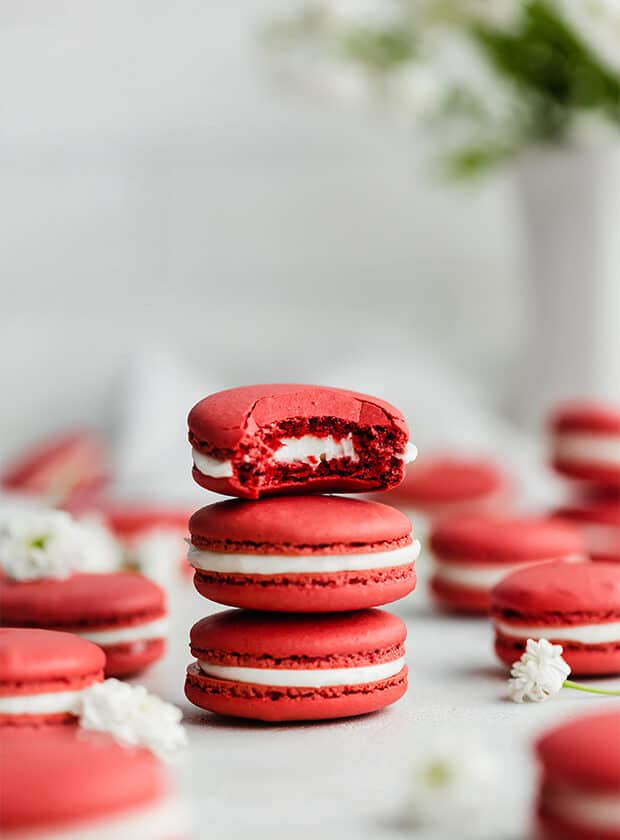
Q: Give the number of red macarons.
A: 14